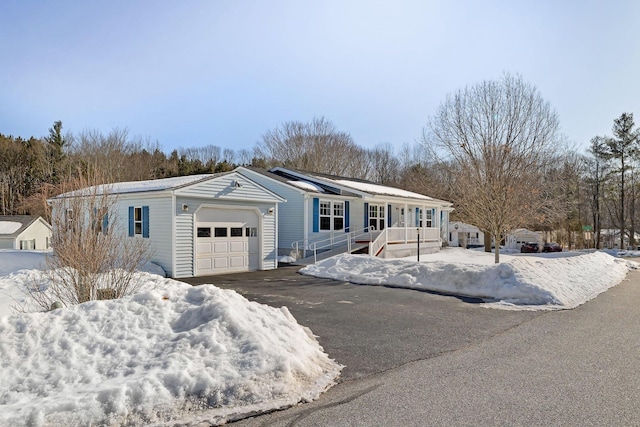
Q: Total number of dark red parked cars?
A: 2